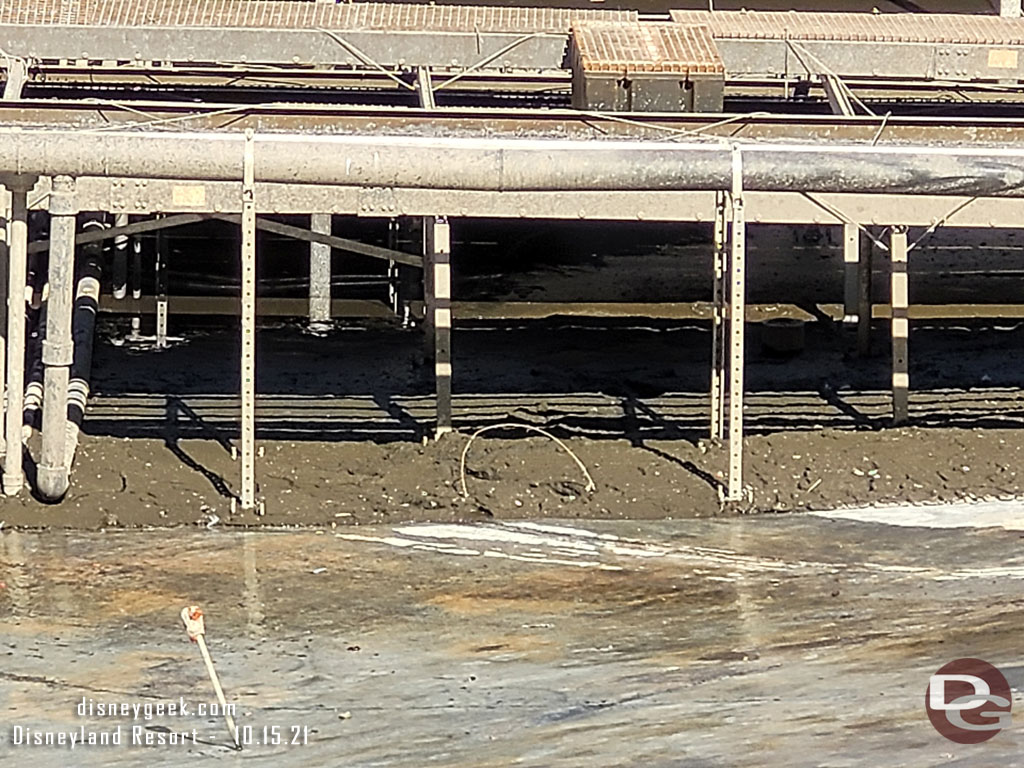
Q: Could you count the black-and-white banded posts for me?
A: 2